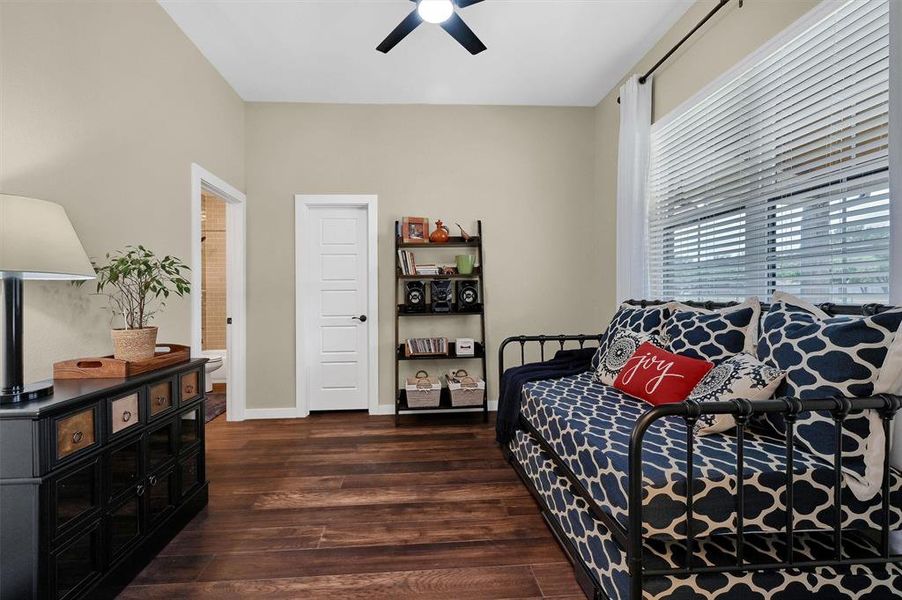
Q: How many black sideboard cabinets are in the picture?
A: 1